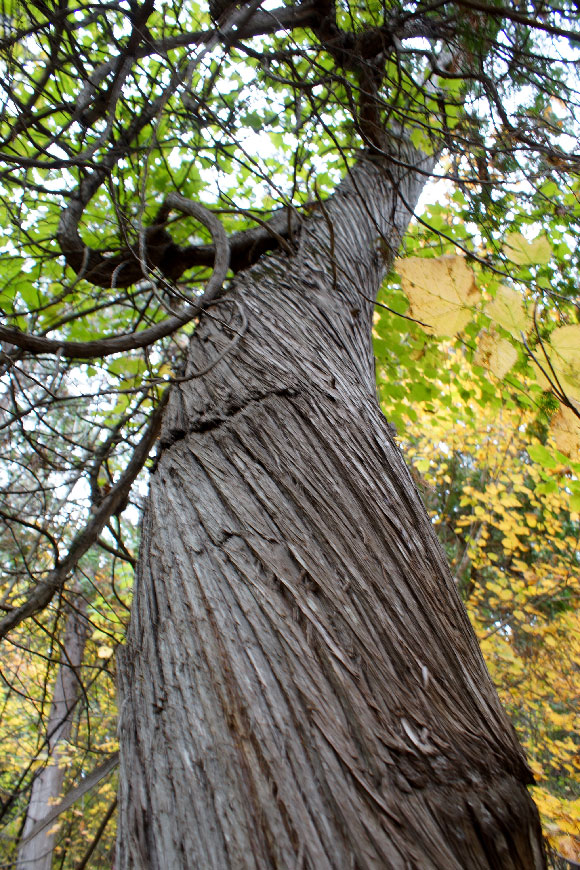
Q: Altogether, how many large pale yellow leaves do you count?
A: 6